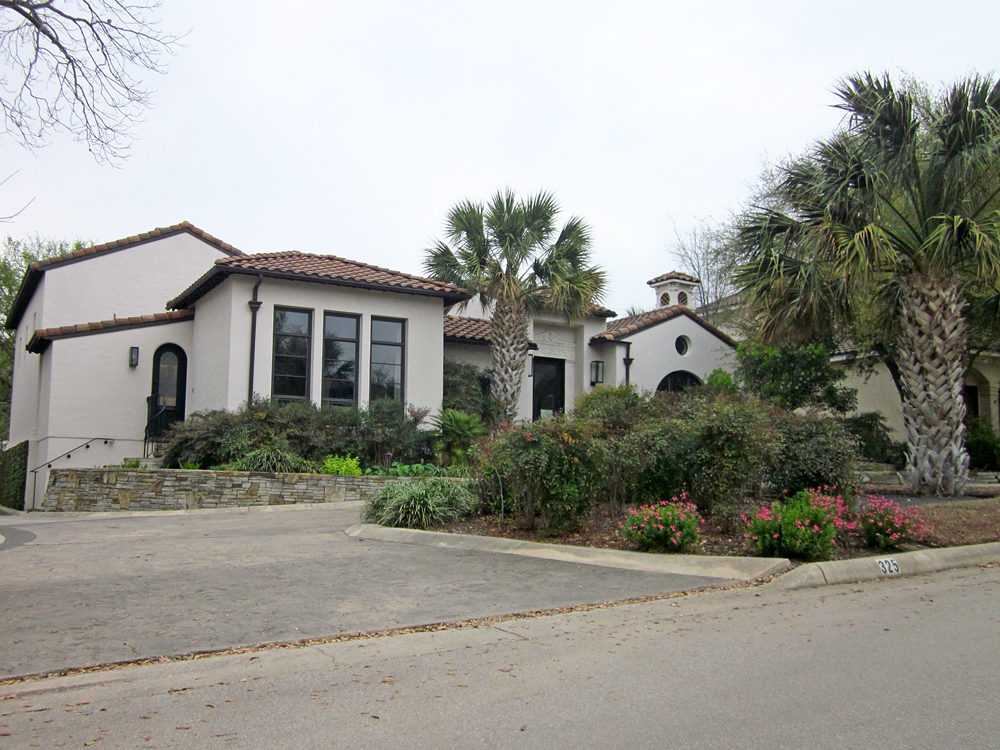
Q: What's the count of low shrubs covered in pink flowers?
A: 3